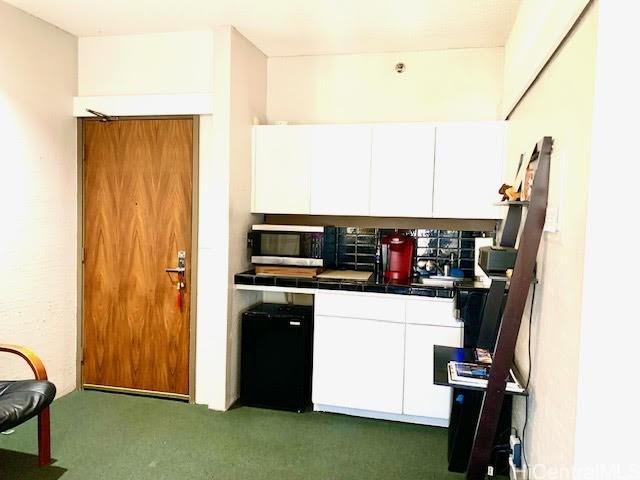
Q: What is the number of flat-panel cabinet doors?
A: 6